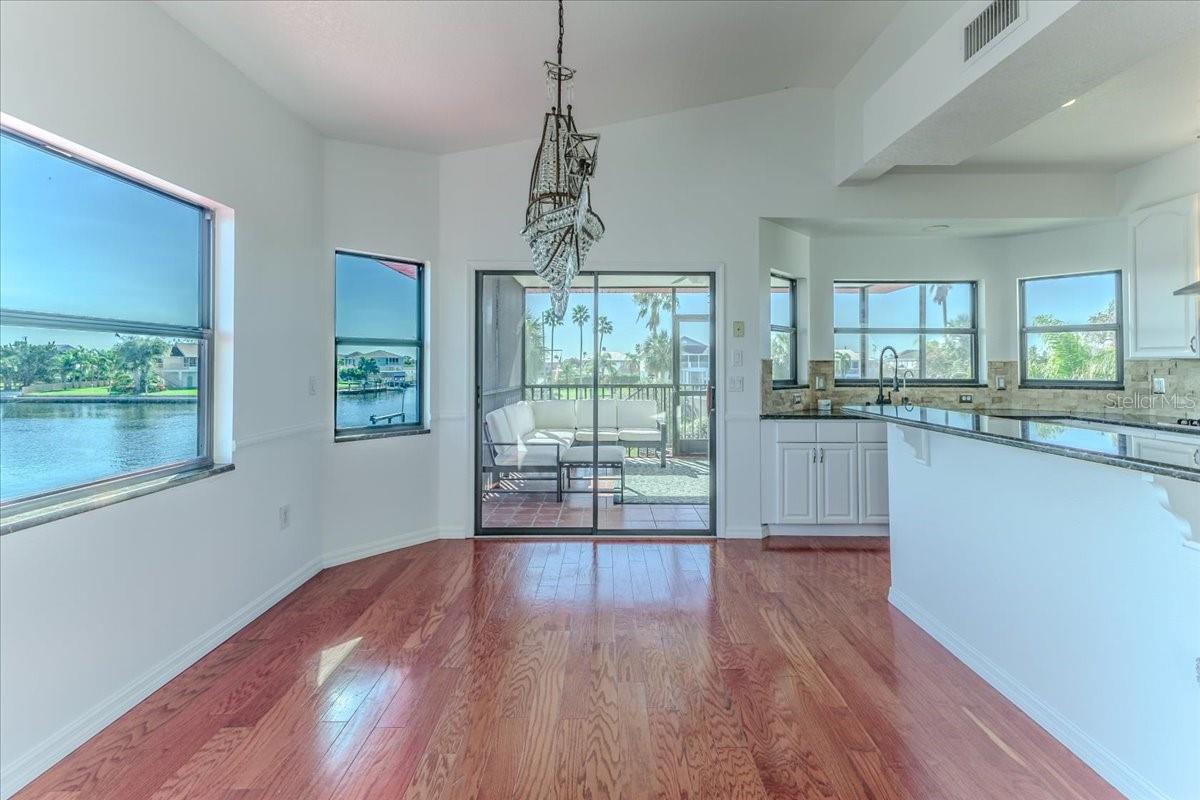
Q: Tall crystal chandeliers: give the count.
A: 1